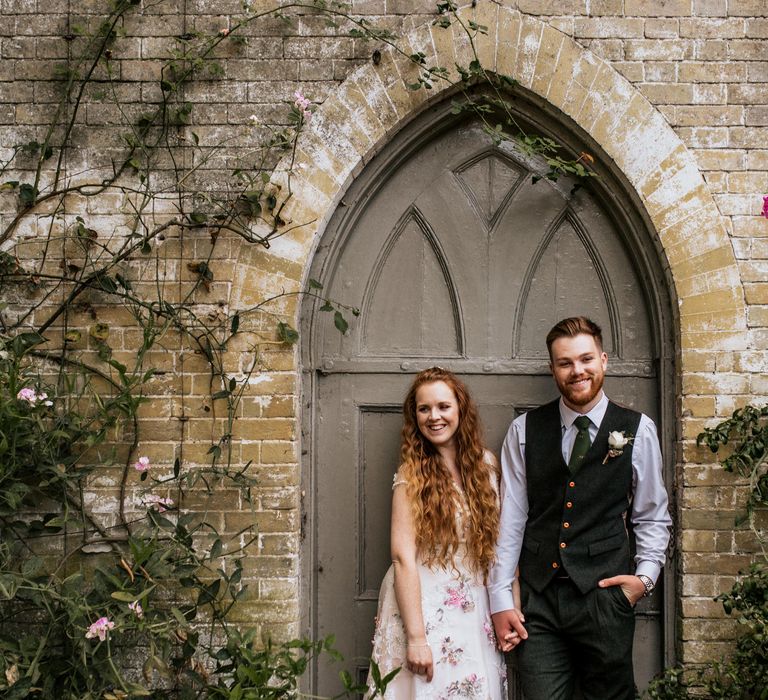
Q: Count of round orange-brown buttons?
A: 5